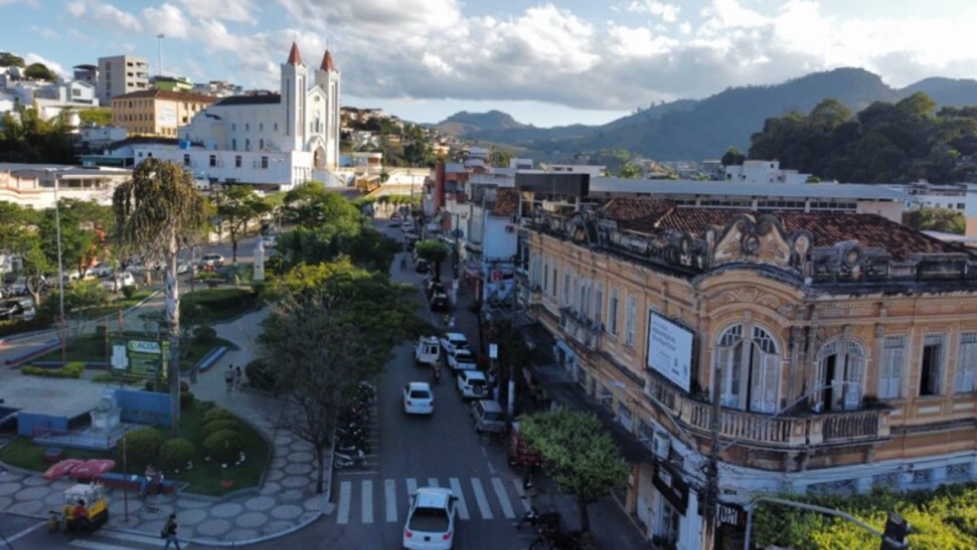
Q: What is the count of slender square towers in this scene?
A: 2